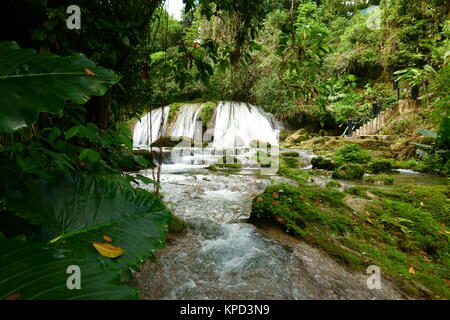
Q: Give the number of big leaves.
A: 3